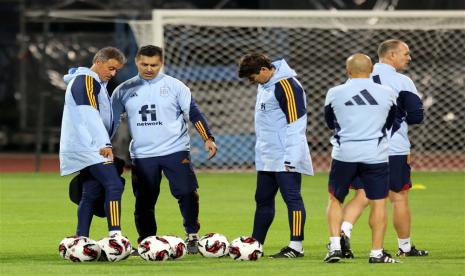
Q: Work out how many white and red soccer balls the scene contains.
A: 7